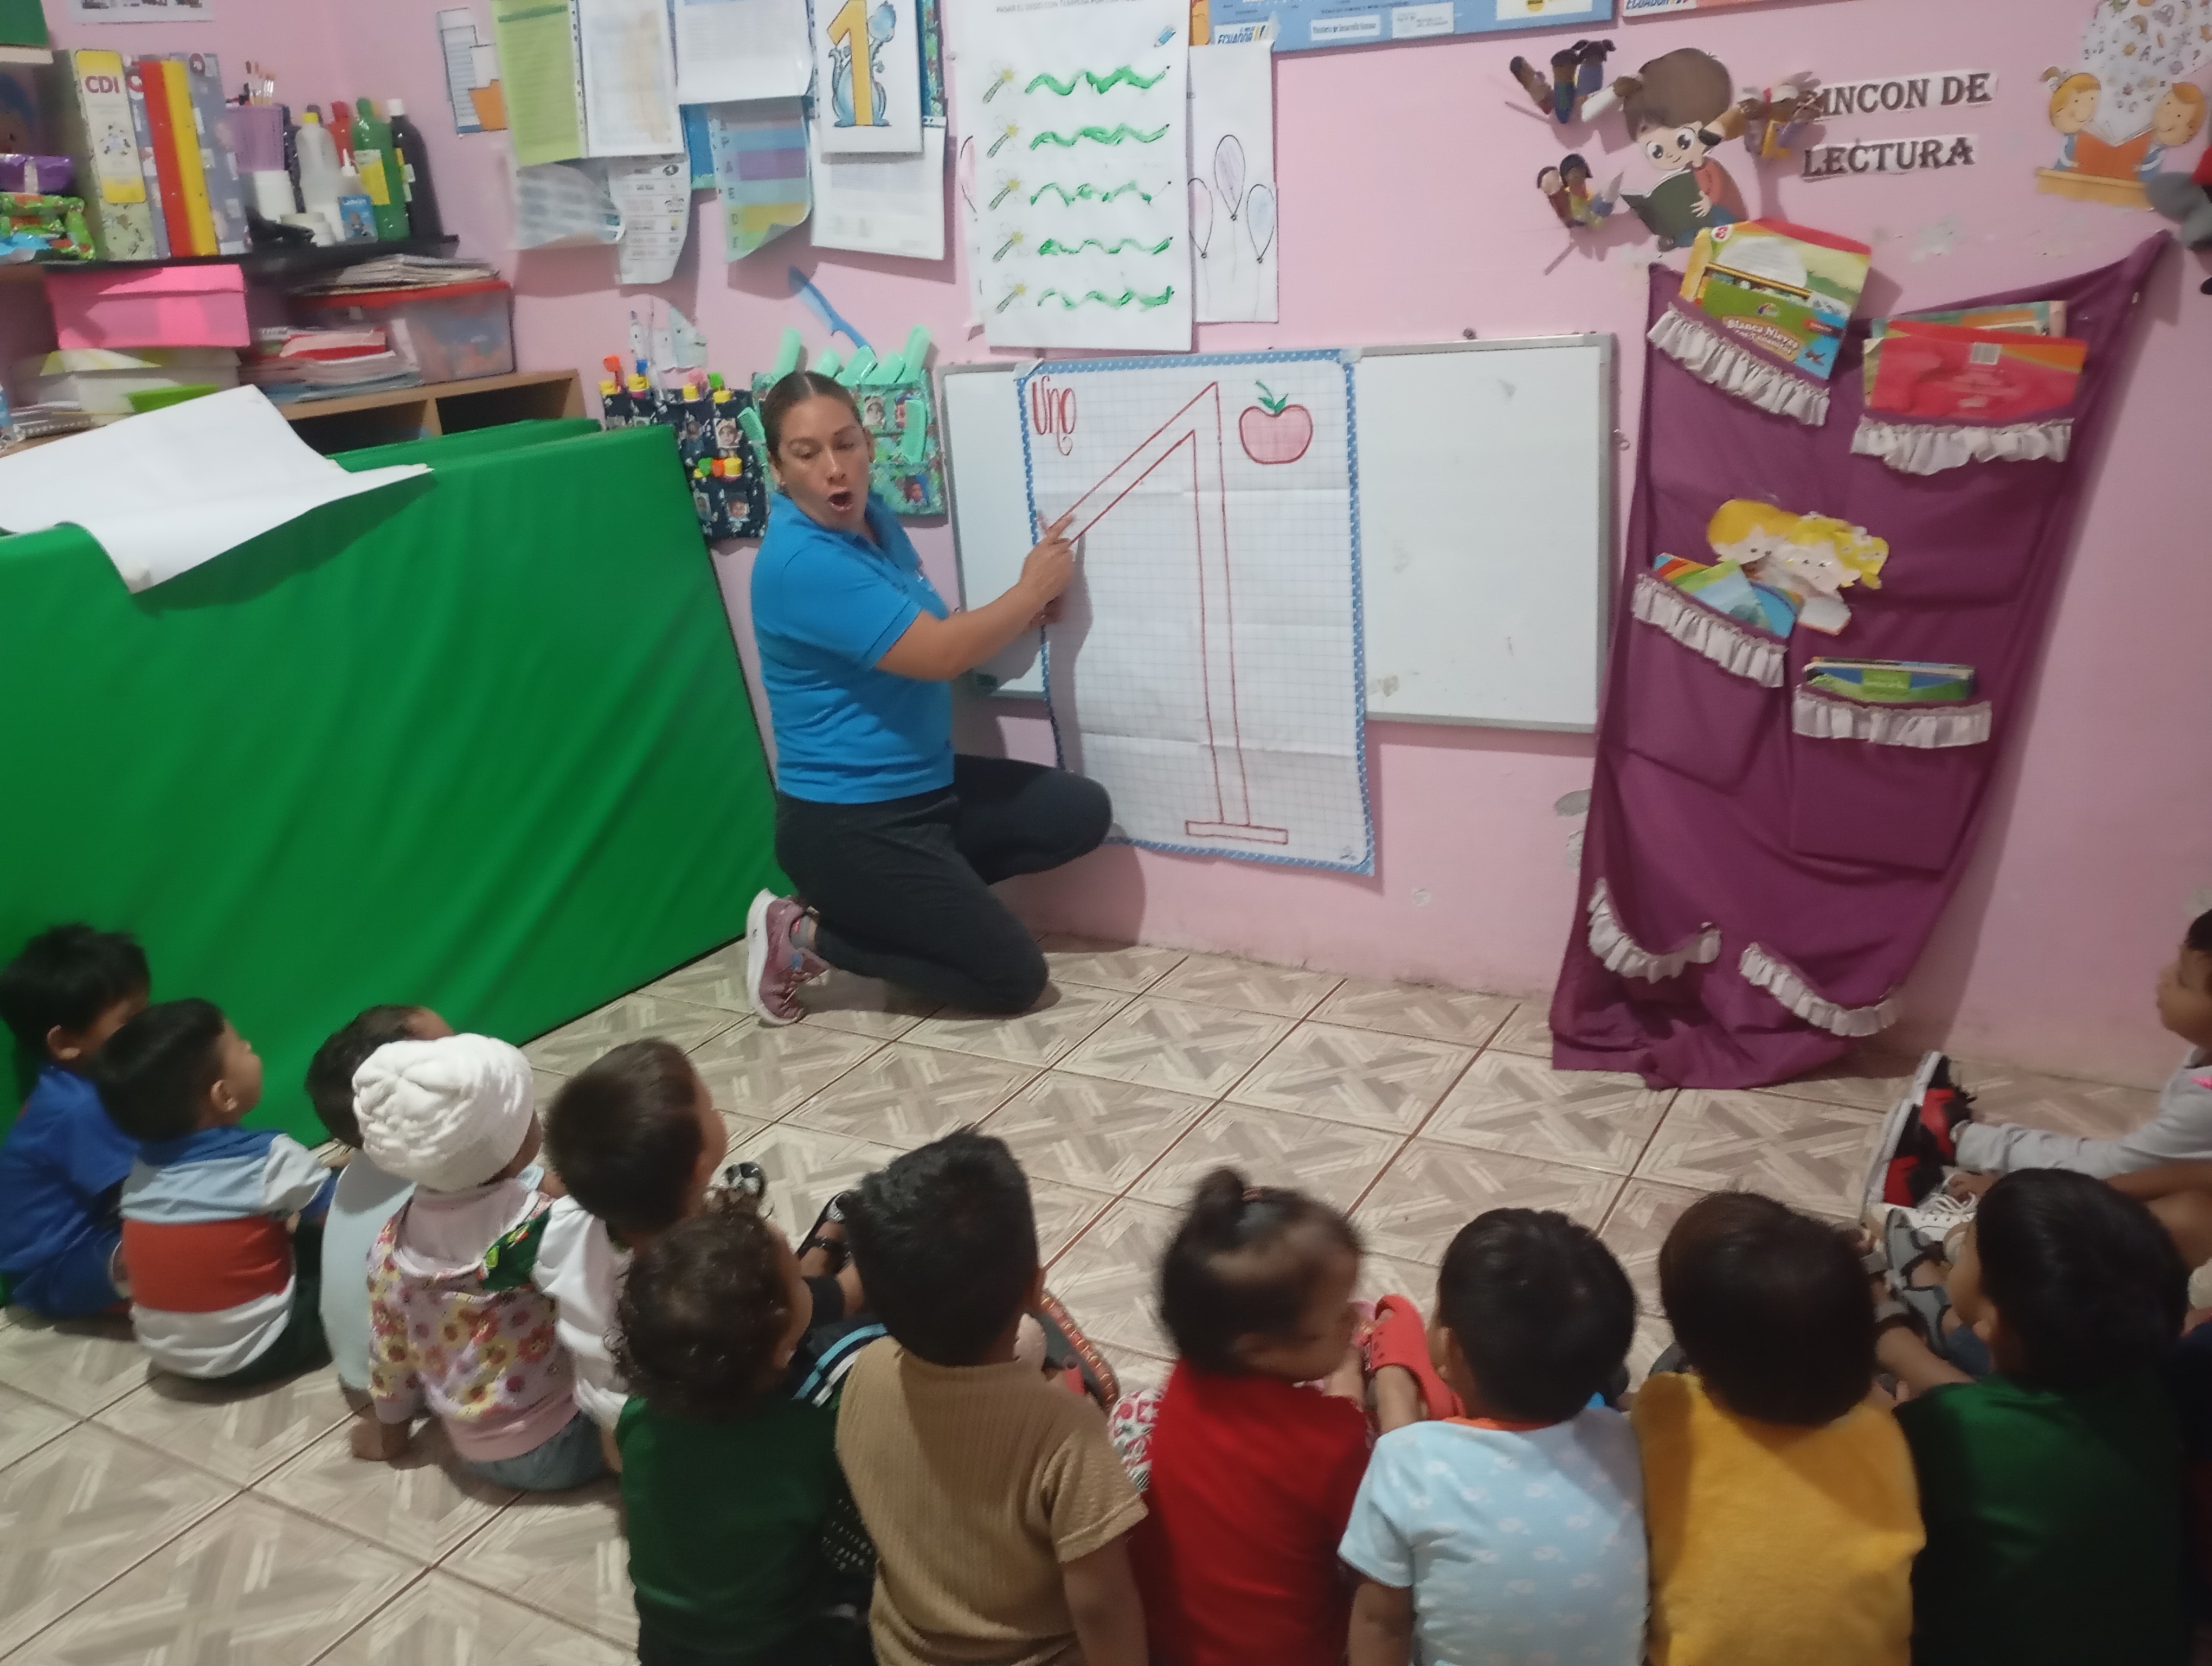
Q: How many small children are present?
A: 12